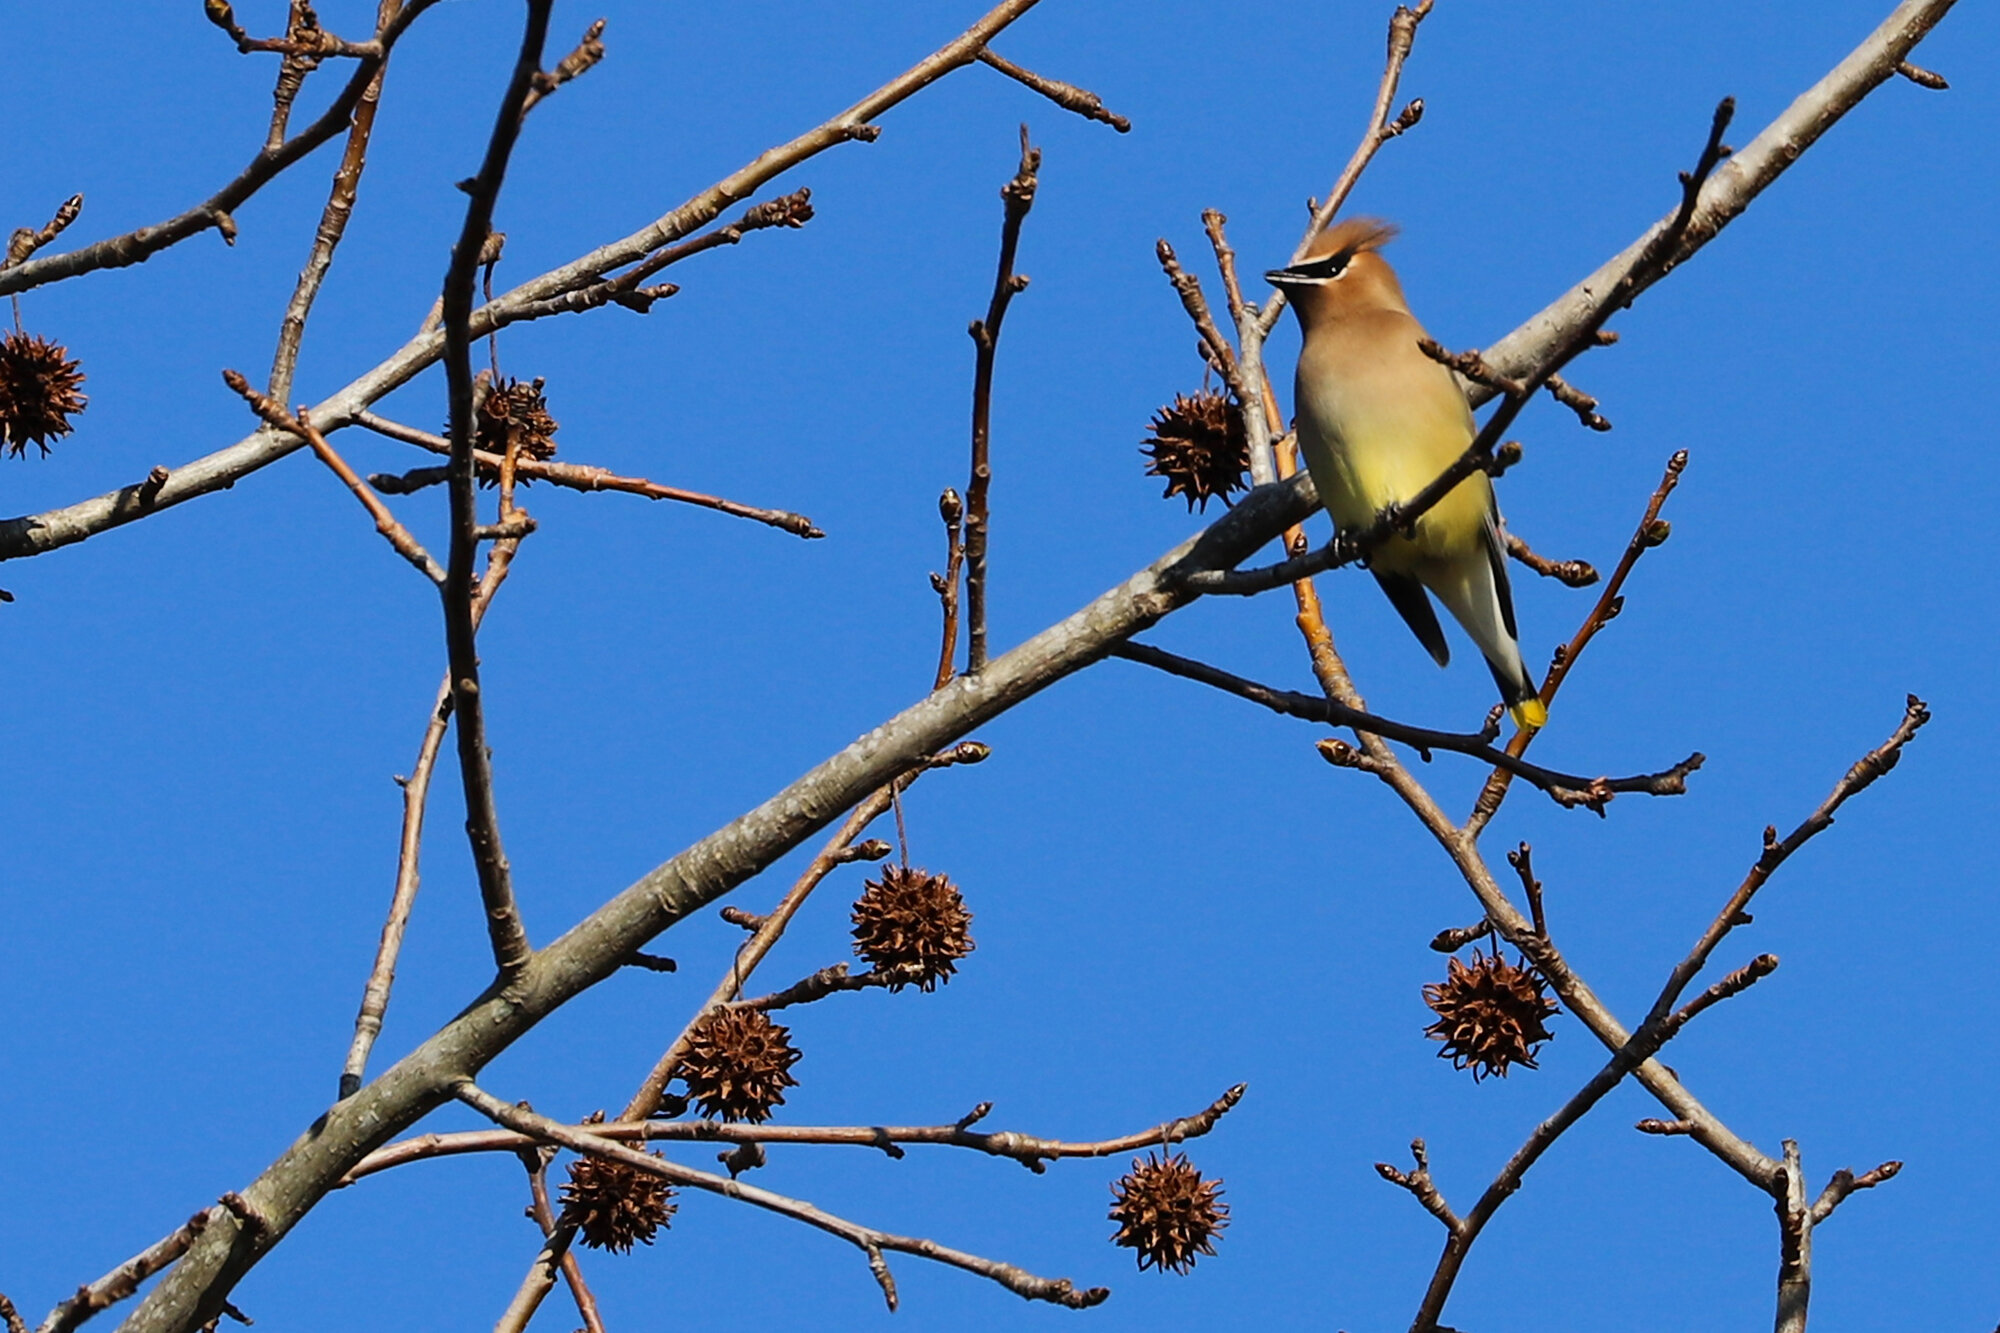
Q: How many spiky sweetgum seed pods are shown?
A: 8